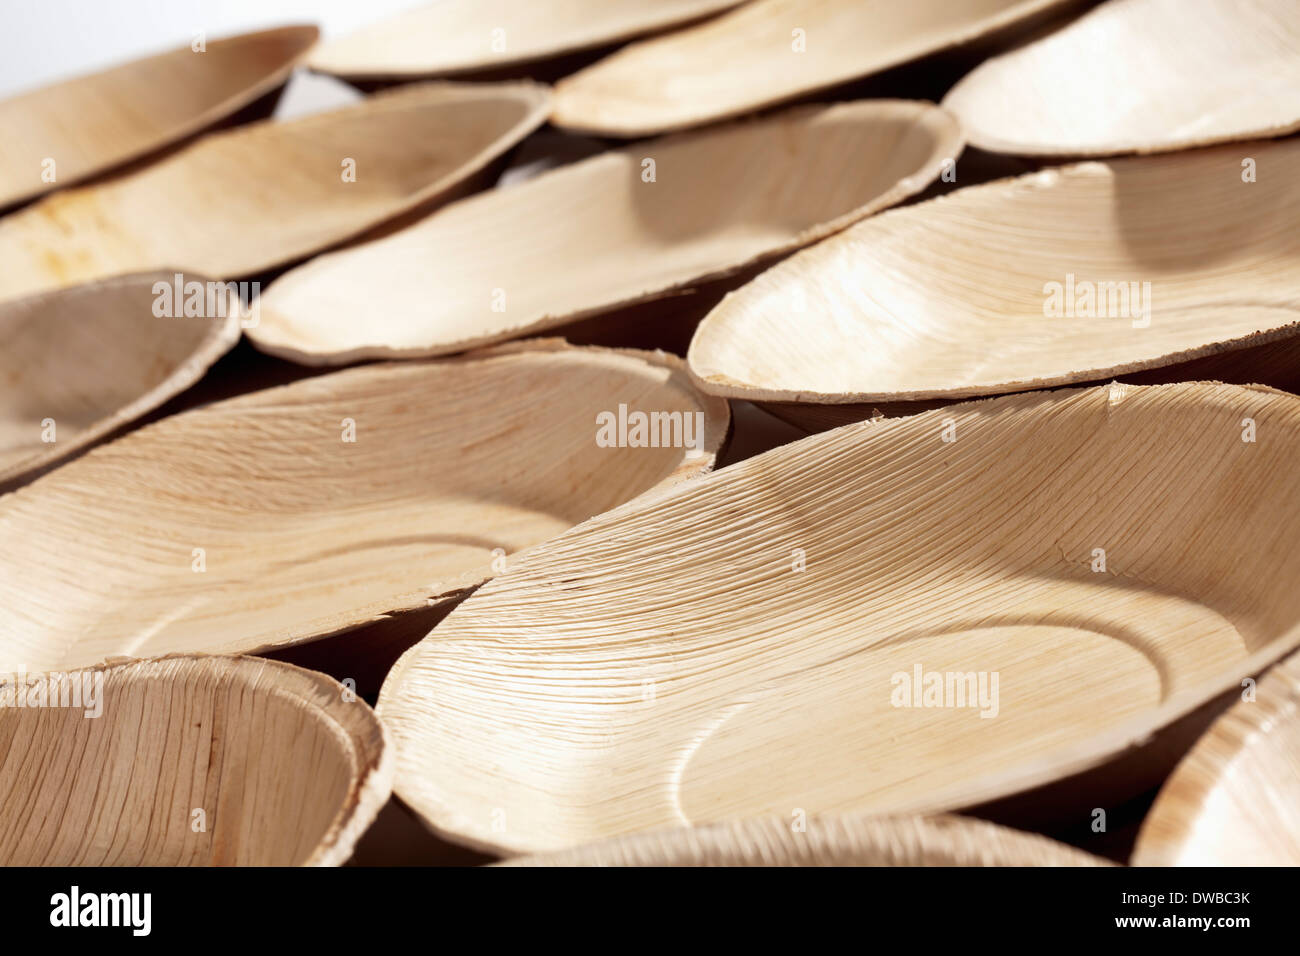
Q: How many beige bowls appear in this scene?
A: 13